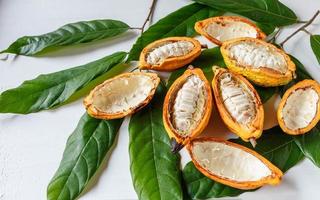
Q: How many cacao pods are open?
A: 8